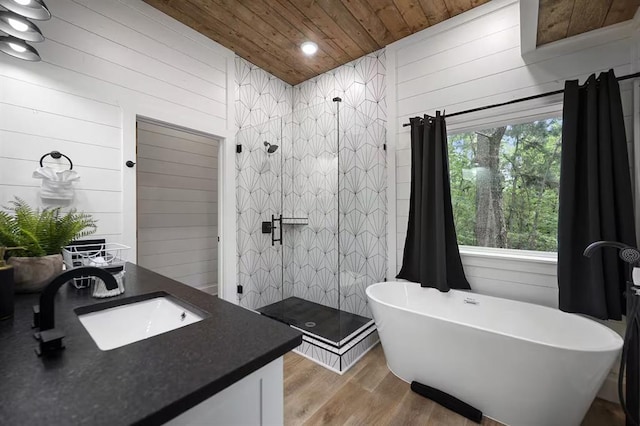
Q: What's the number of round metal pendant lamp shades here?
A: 3